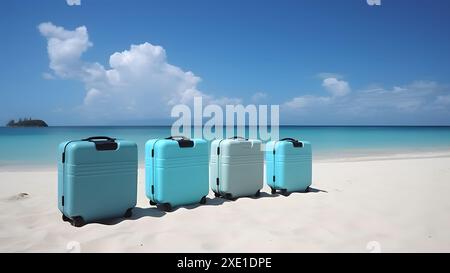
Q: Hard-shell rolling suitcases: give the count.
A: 4